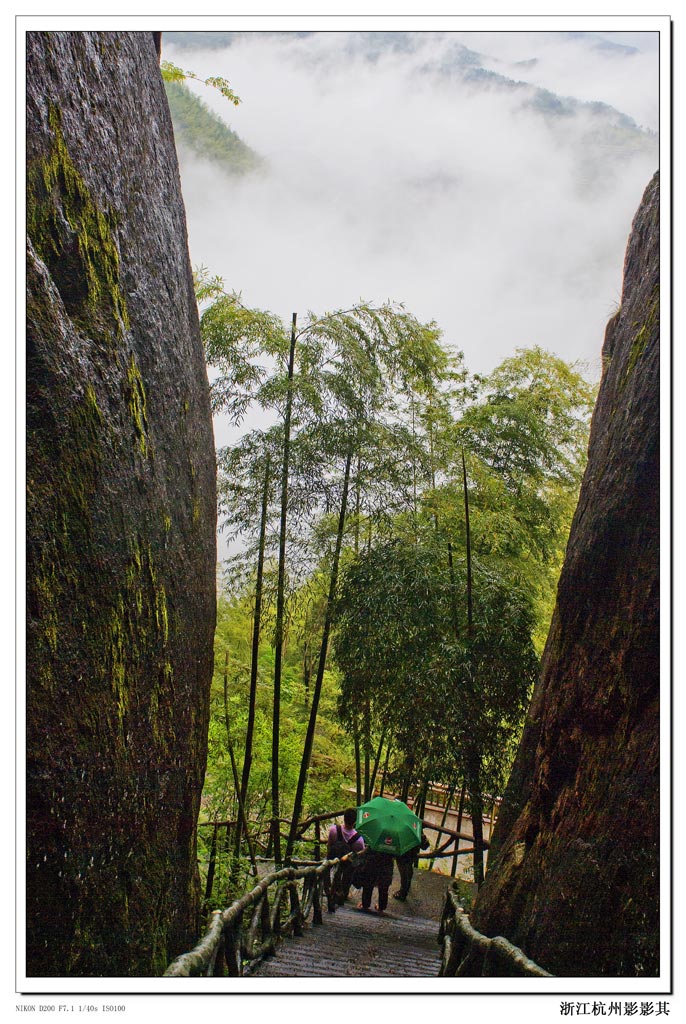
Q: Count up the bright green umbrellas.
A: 1